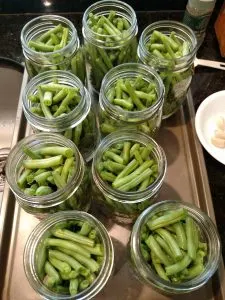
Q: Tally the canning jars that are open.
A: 9